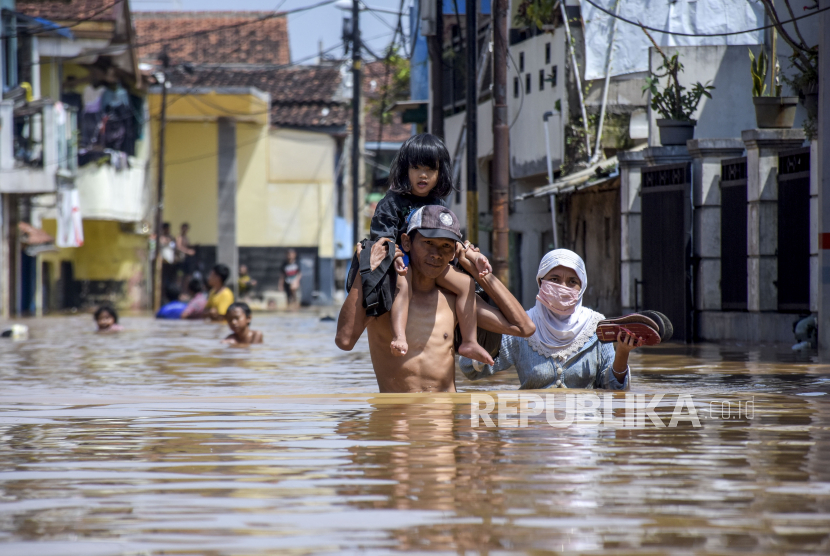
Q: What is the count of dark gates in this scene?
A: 3